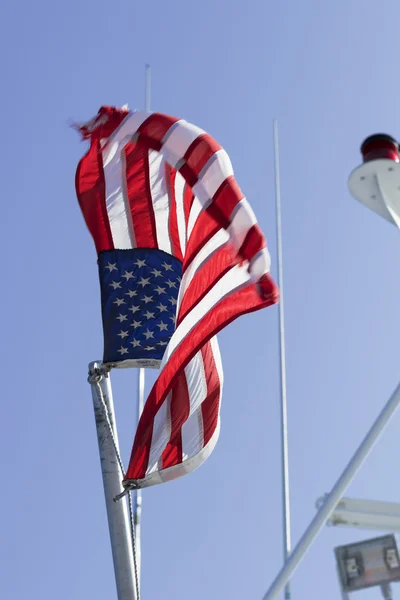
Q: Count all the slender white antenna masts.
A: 2